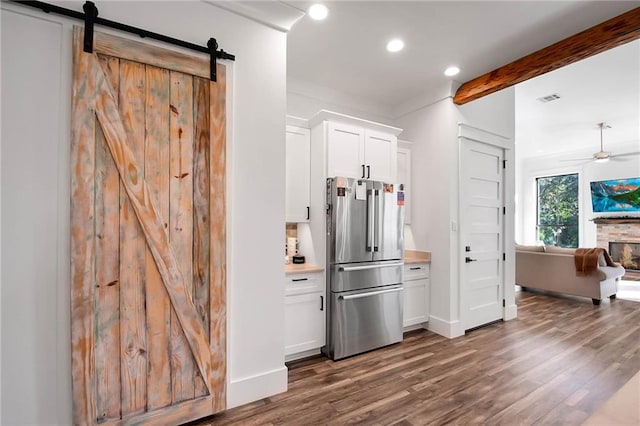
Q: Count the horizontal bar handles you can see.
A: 4